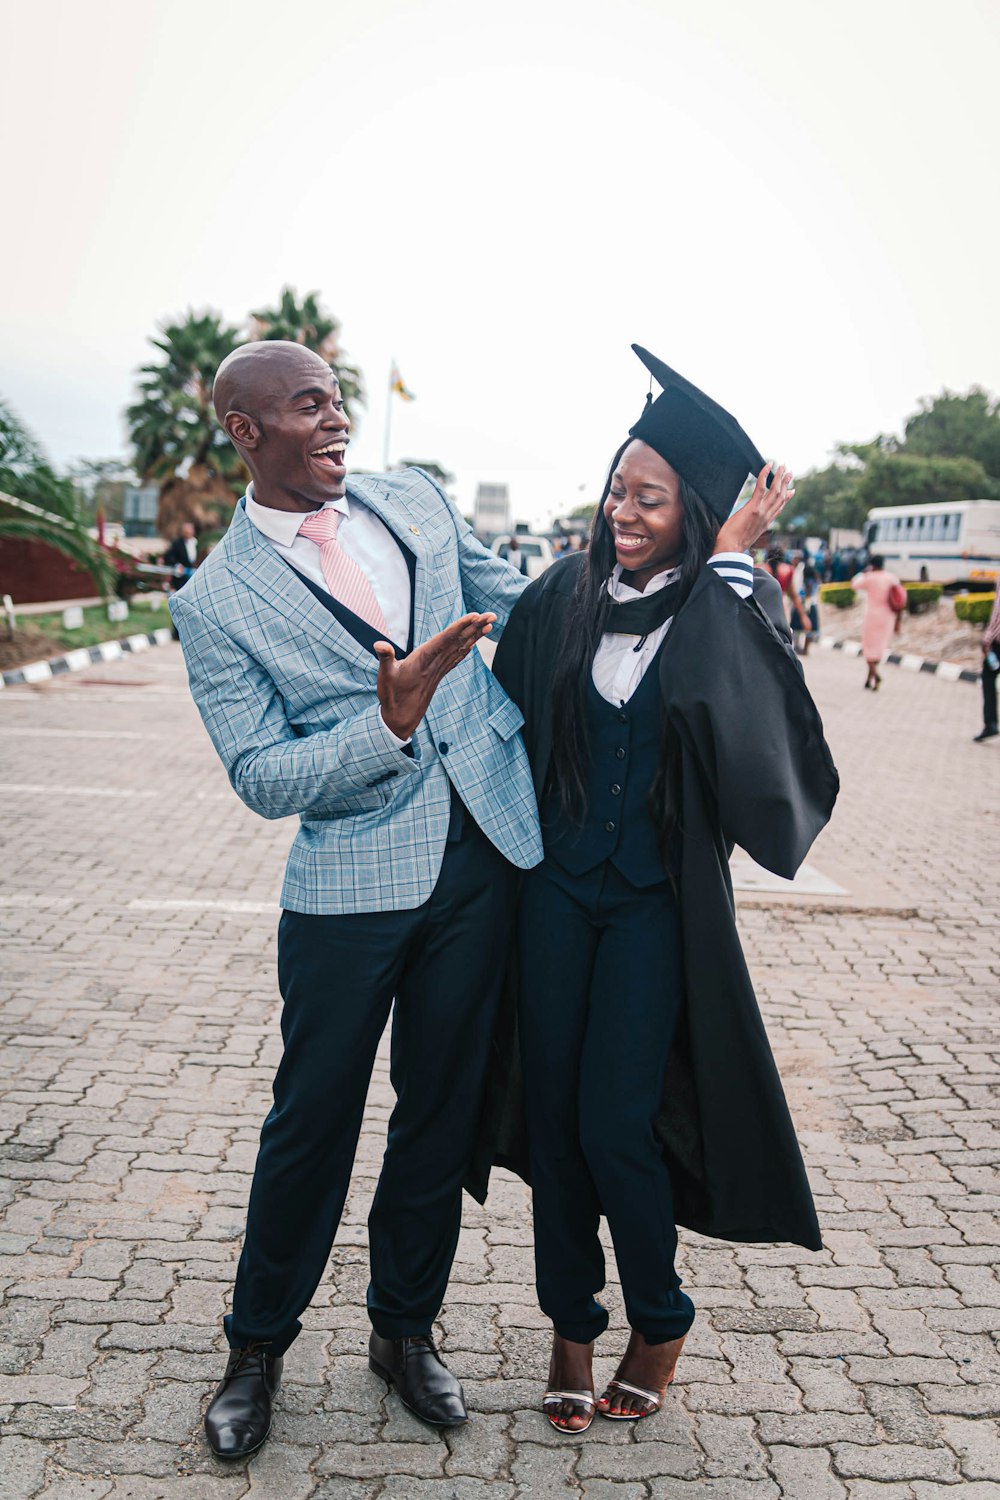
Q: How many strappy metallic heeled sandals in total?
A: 2